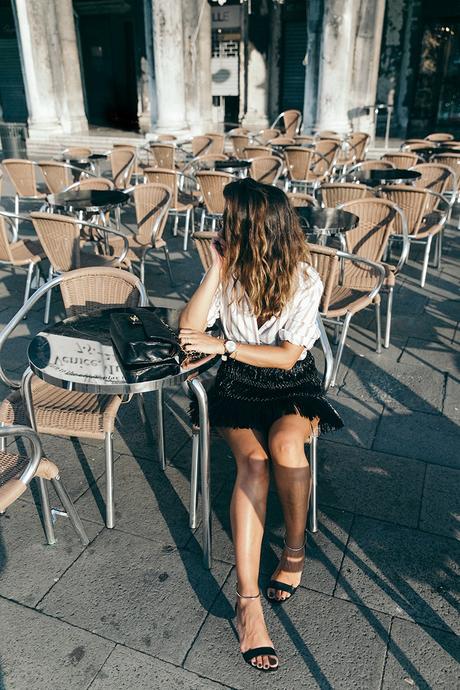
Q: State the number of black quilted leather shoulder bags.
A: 1